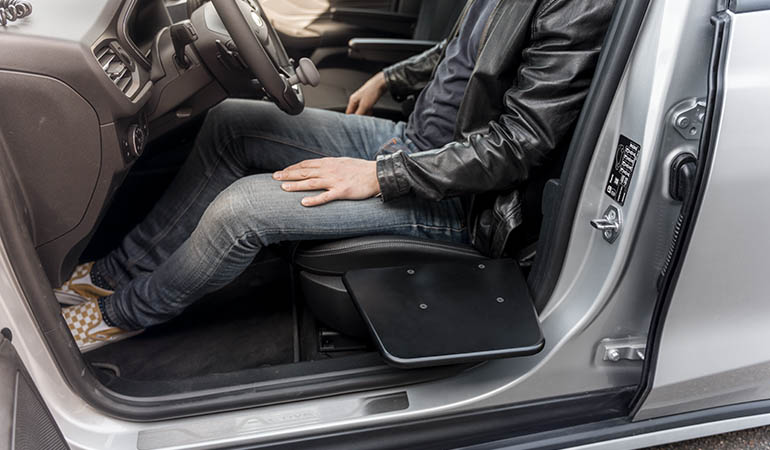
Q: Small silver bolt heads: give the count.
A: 4